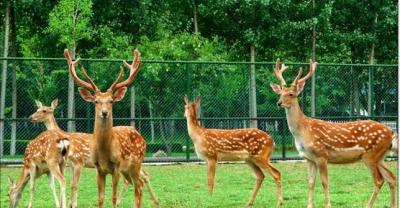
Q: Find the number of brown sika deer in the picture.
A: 5